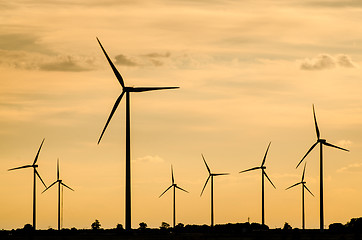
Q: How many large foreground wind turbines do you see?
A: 1